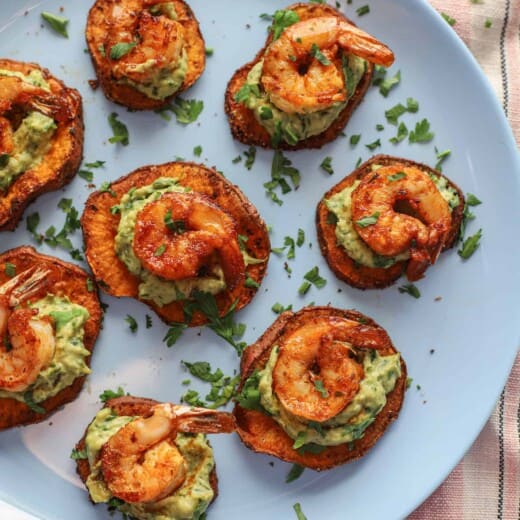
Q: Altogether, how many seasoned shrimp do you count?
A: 8